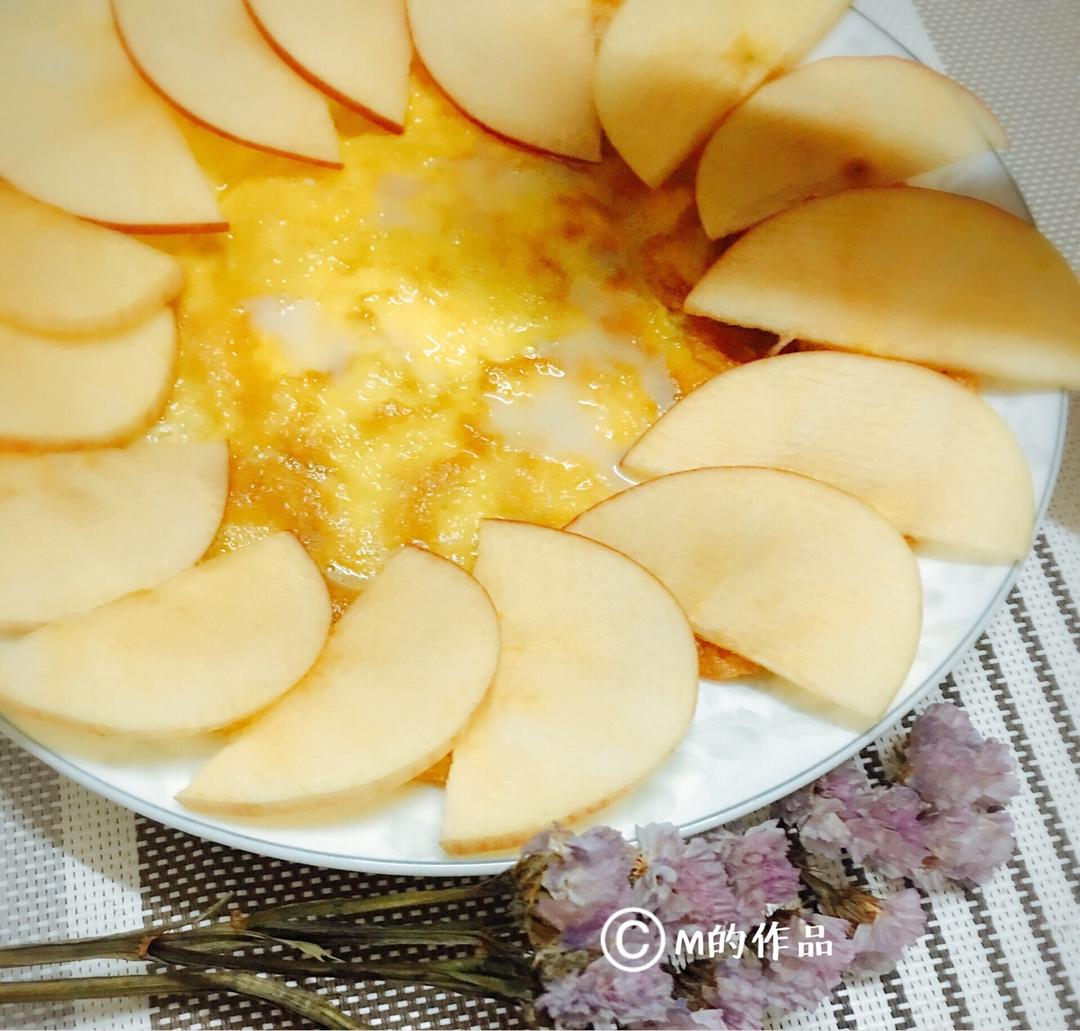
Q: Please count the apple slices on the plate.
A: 15